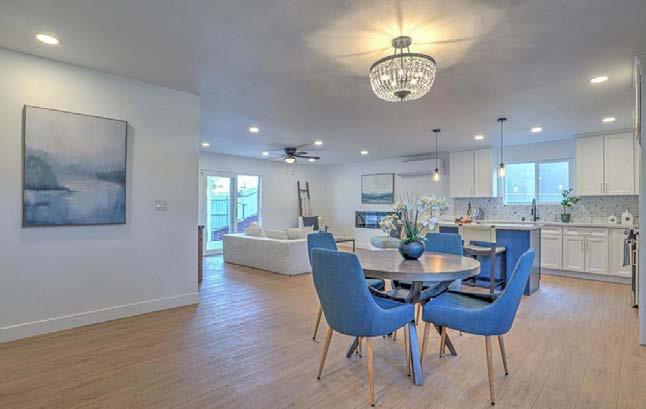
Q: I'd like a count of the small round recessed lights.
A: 11